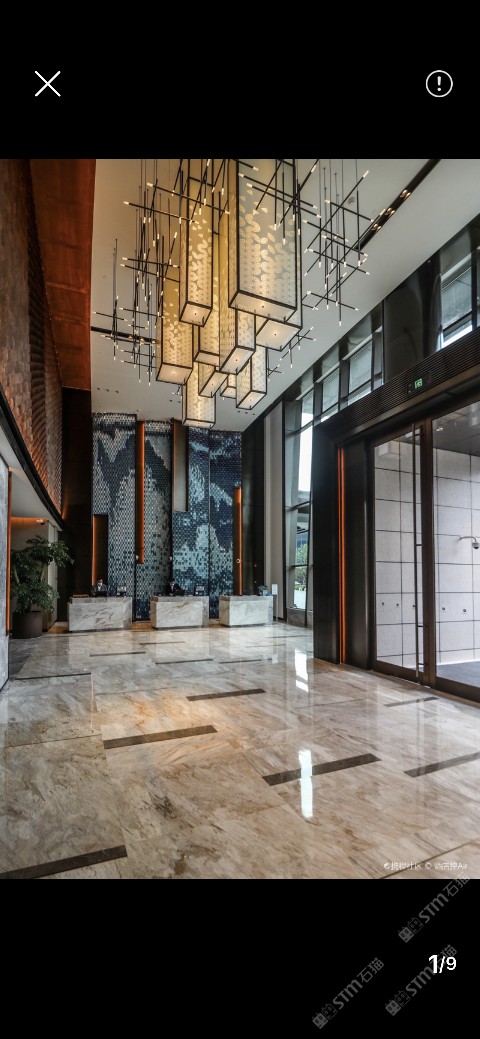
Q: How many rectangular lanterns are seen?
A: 10